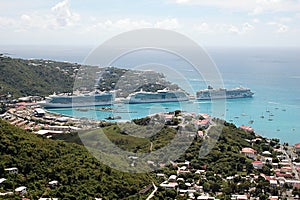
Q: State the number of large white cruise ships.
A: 3